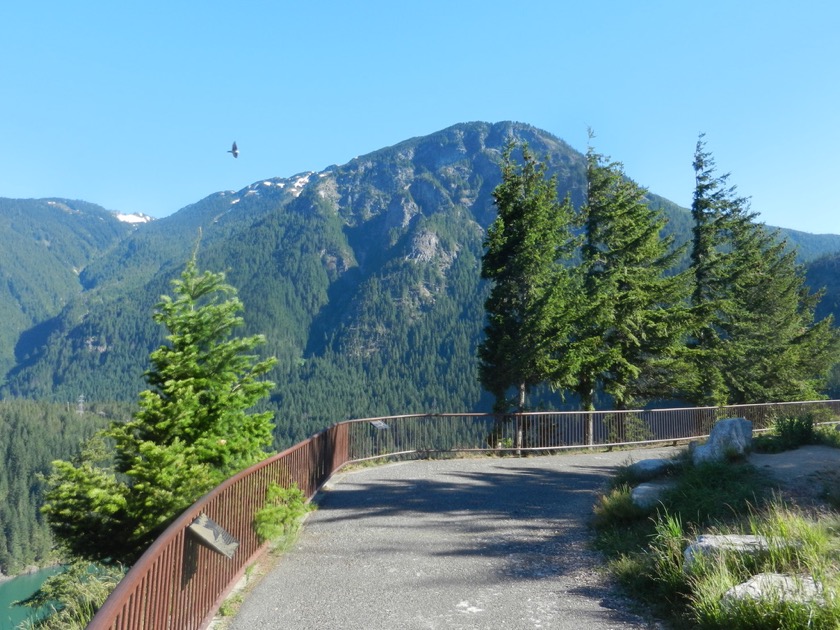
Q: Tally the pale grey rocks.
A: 5